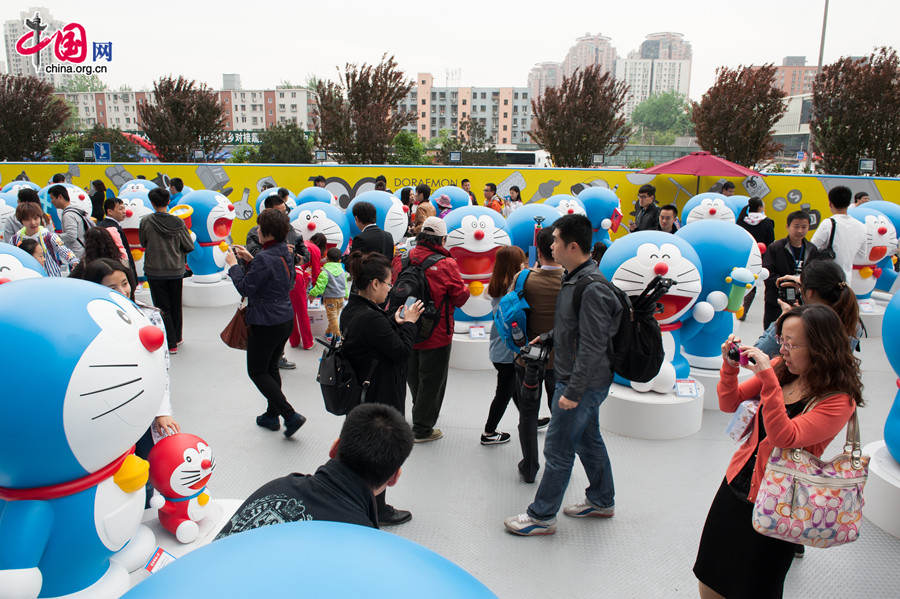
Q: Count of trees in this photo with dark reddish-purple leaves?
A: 6